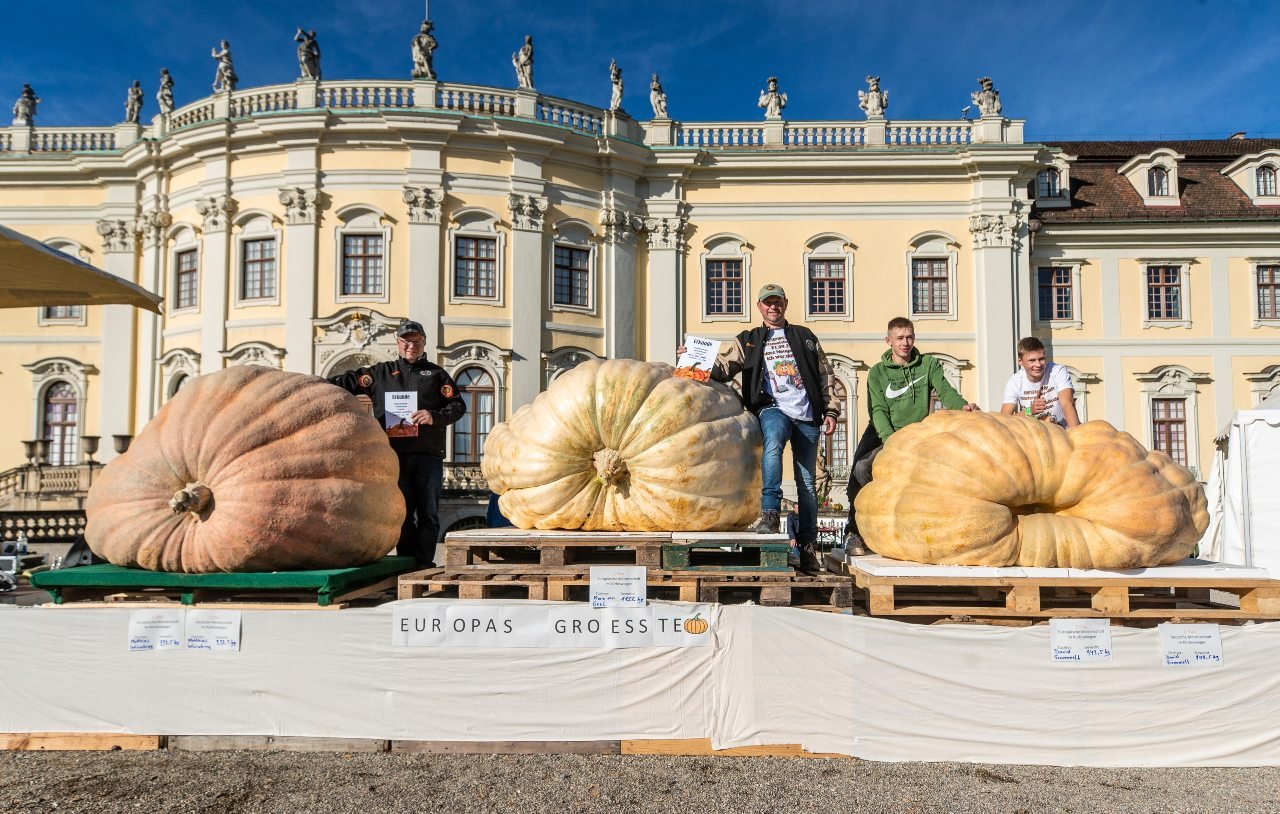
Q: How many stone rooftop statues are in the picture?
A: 12